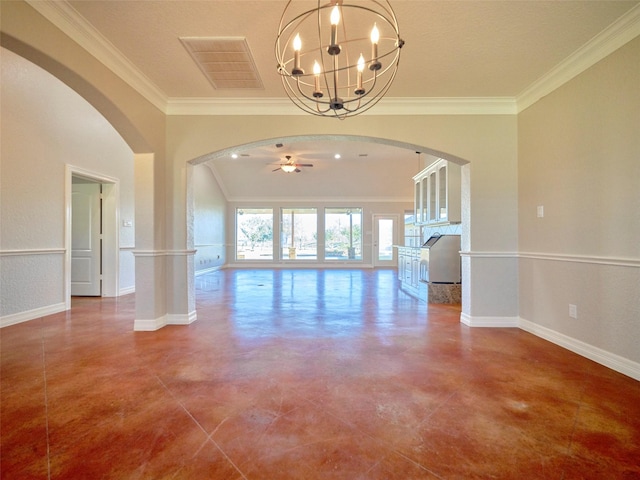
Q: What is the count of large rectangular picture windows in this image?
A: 3